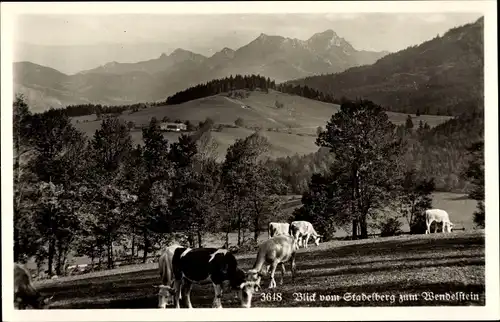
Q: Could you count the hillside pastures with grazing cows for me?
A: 1